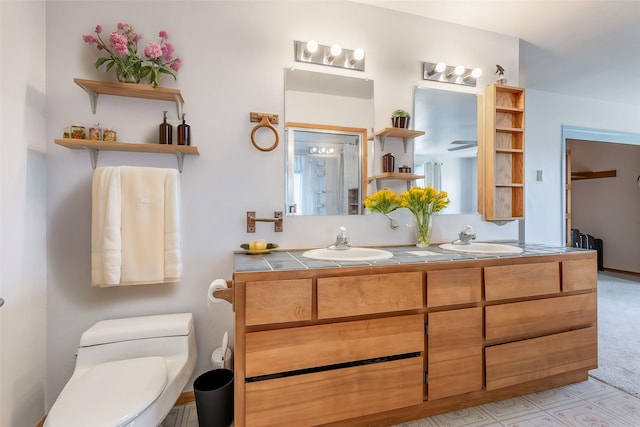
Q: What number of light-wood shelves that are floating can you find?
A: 4